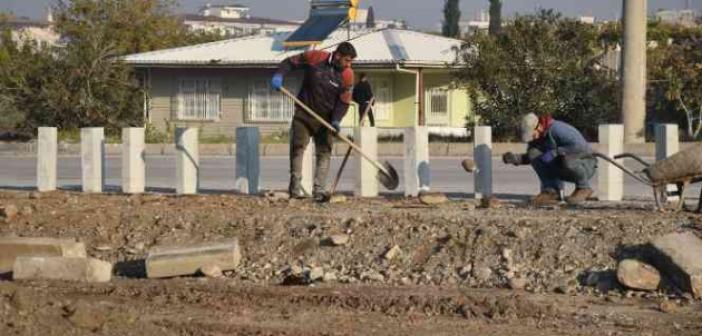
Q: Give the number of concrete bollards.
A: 11